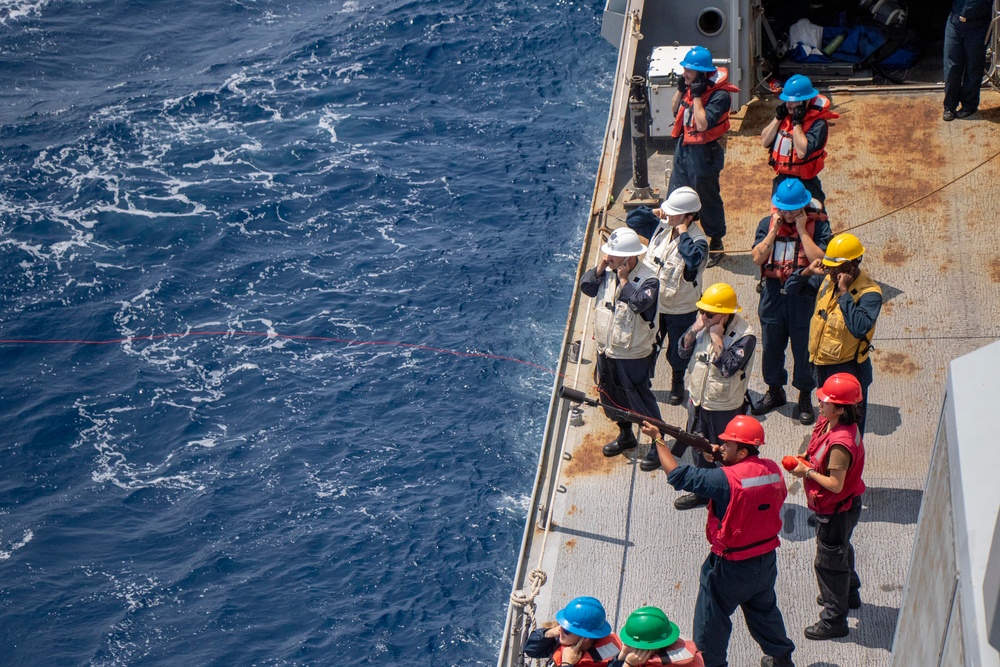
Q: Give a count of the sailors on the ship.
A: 12